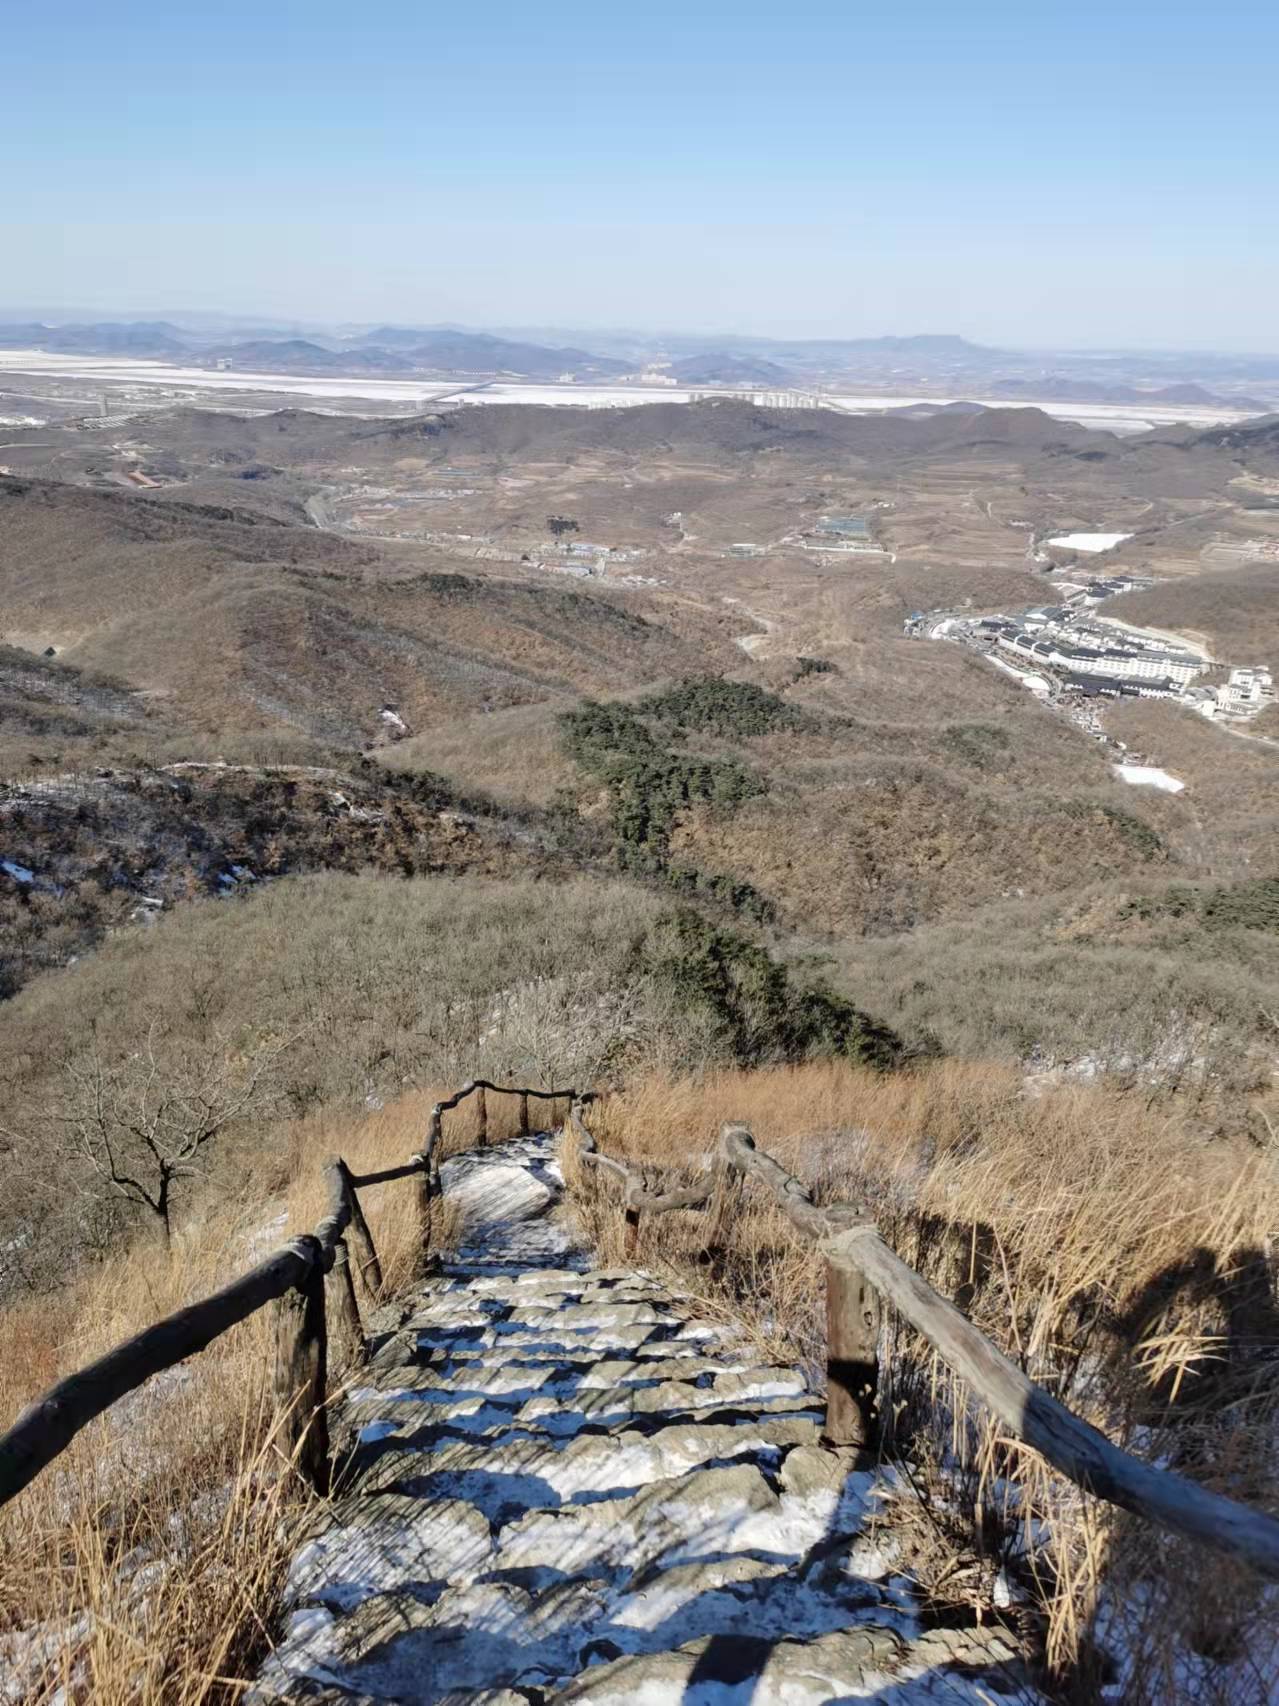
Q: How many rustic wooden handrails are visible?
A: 2